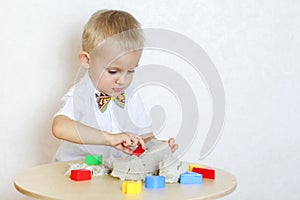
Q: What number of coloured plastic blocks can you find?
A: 8